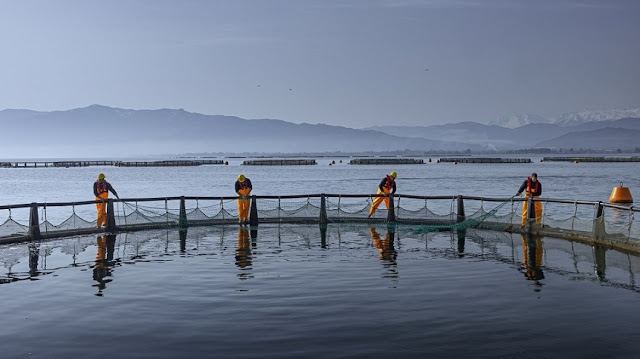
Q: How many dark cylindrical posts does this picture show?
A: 9